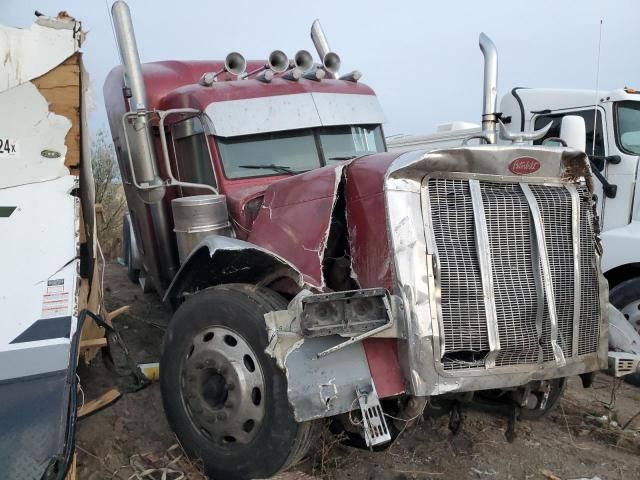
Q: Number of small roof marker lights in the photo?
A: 5